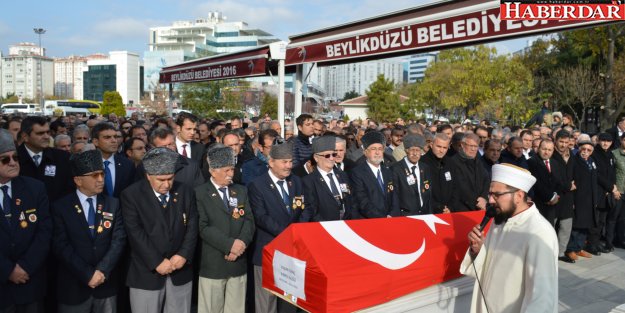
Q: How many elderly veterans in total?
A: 8